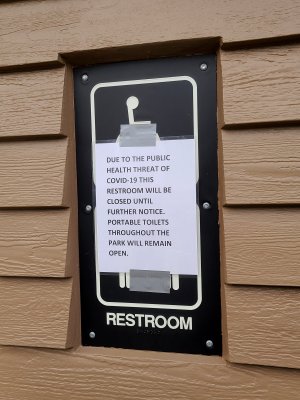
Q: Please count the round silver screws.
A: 6